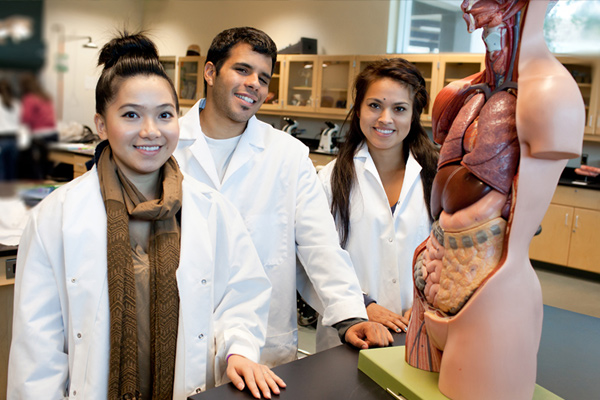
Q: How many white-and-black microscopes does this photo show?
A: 2